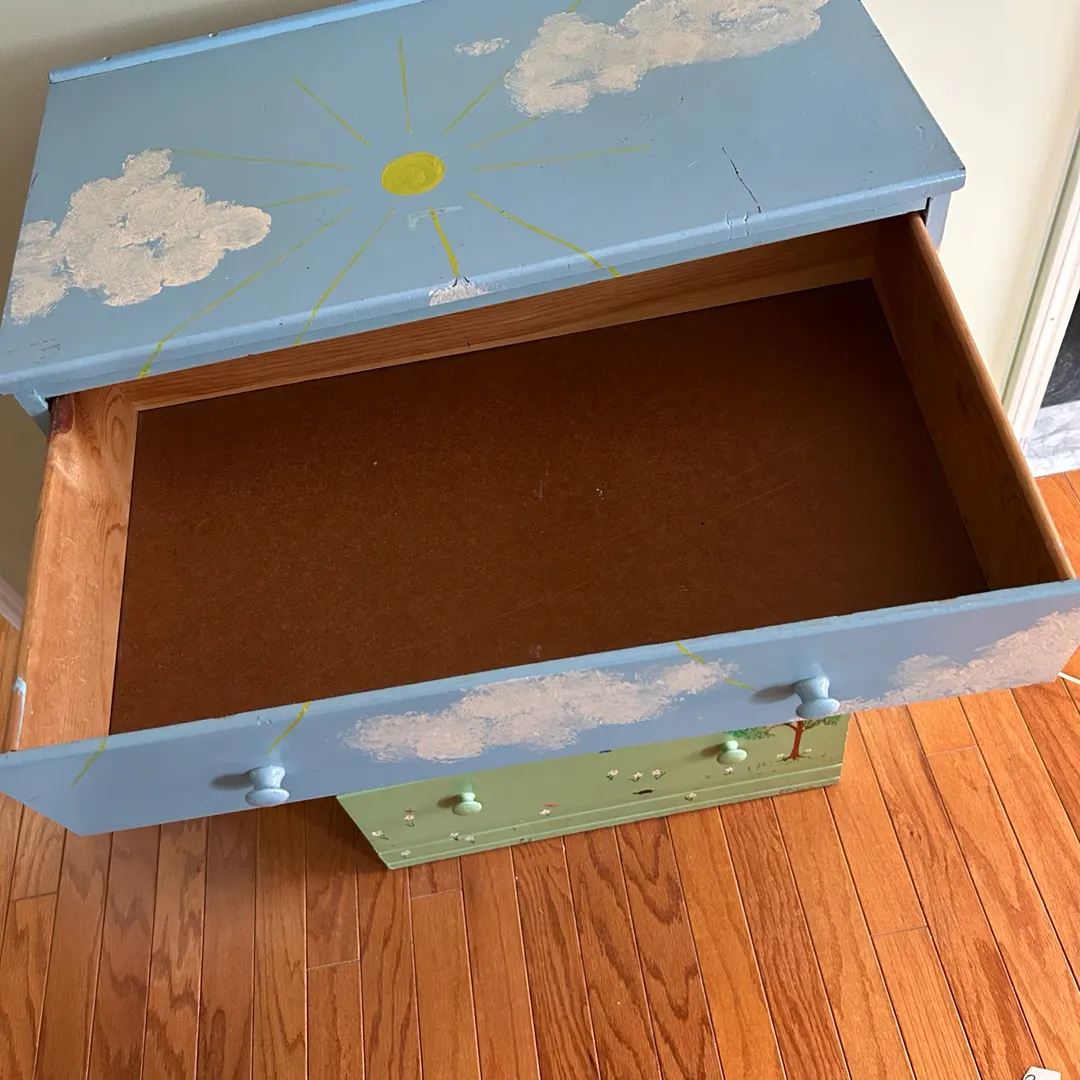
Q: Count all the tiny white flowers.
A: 13